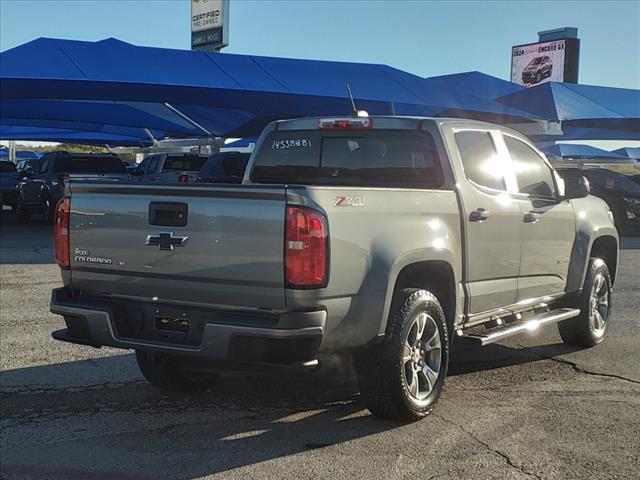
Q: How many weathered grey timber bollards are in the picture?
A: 0